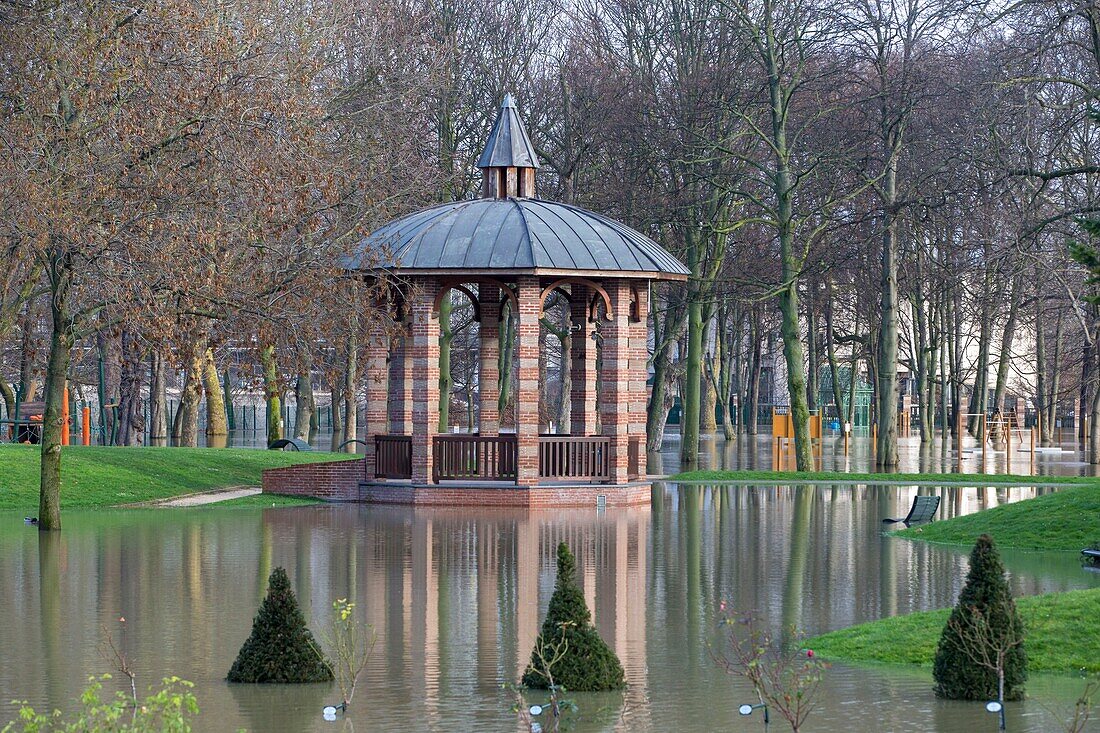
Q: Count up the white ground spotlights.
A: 4